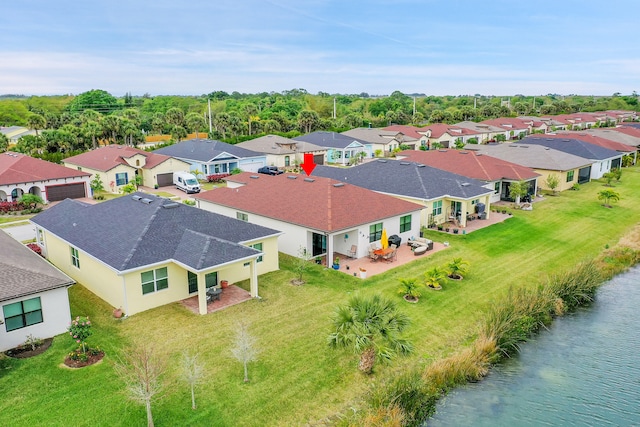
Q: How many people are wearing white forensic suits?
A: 0